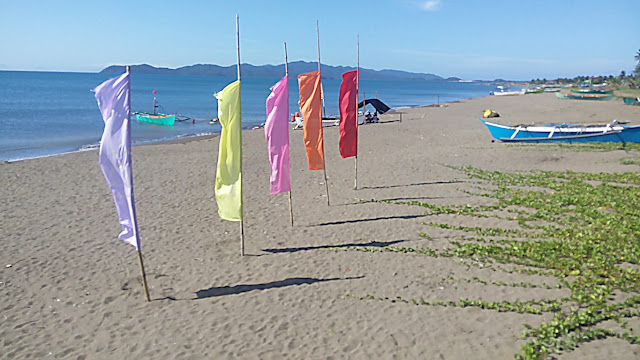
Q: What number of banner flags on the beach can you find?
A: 5